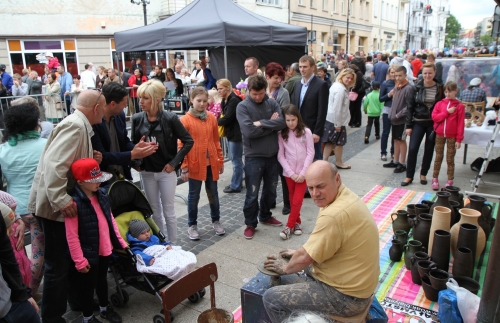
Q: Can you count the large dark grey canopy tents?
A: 1